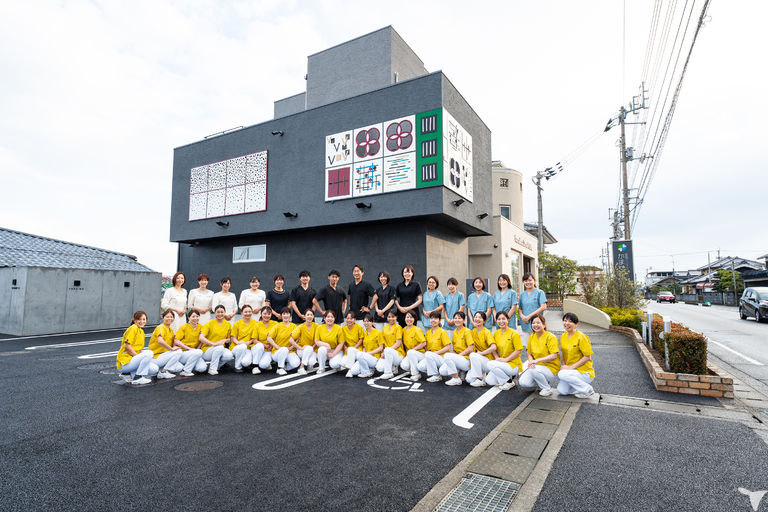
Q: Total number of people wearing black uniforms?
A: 6